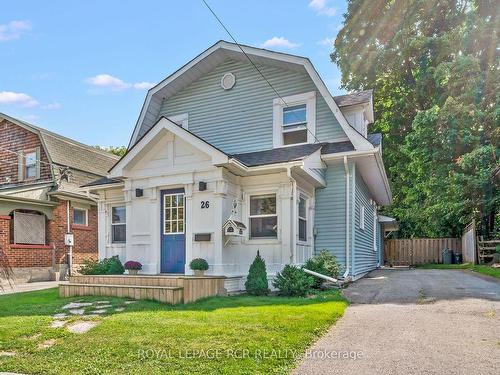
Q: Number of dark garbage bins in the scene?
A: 2